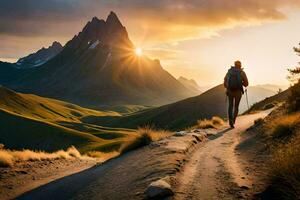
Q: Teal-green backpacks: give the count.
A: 1